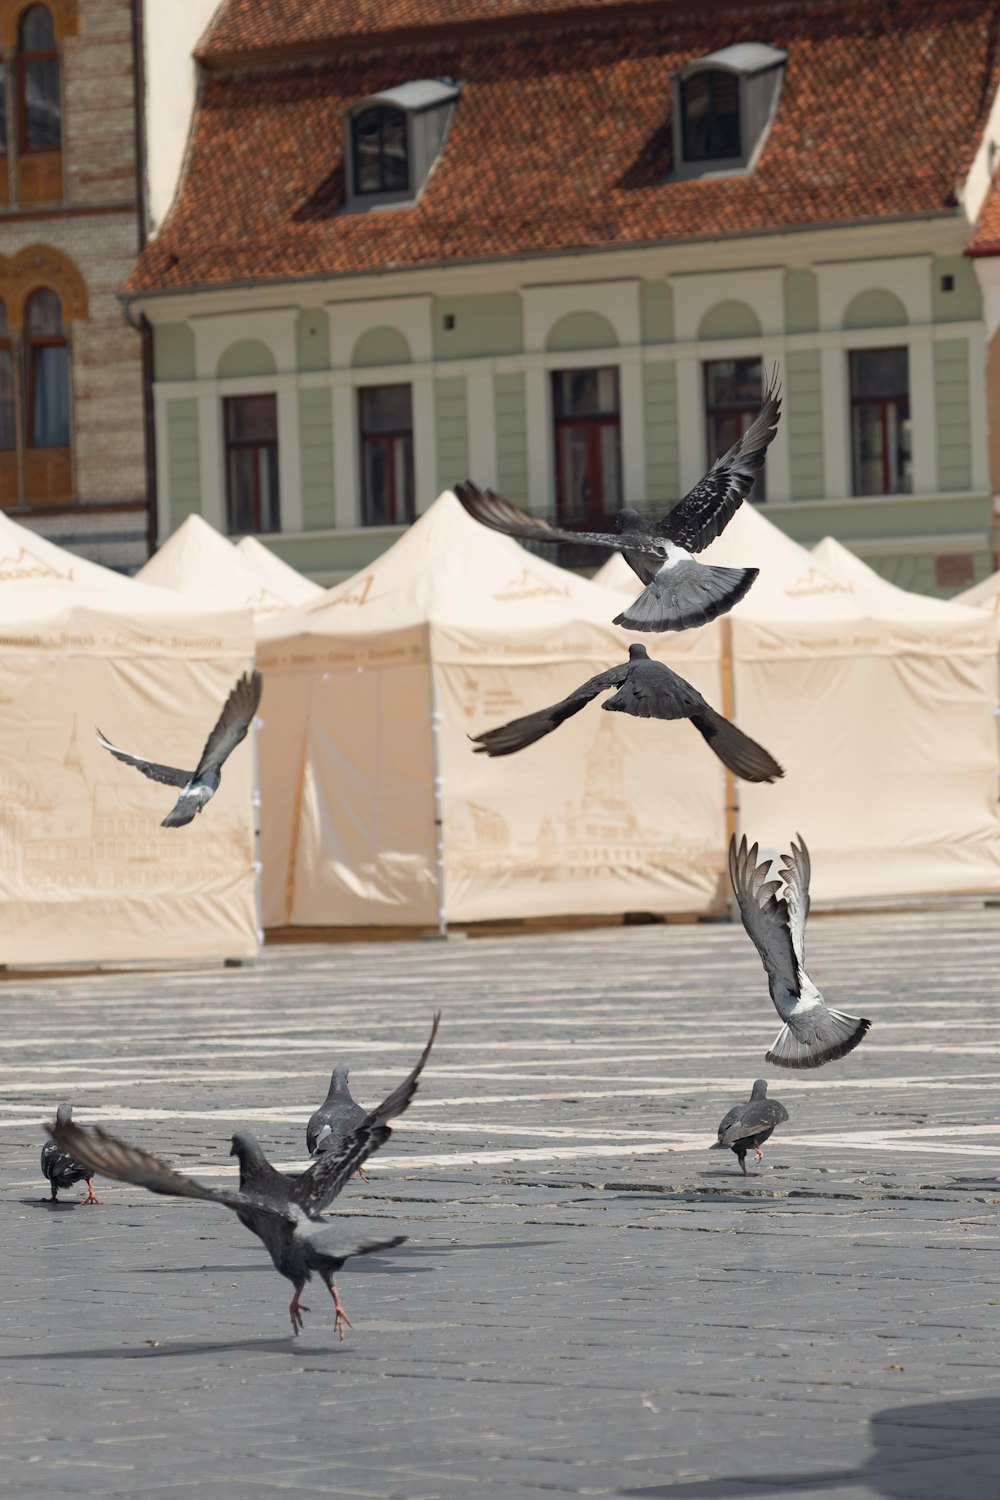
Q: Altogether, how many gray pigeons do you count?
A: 8